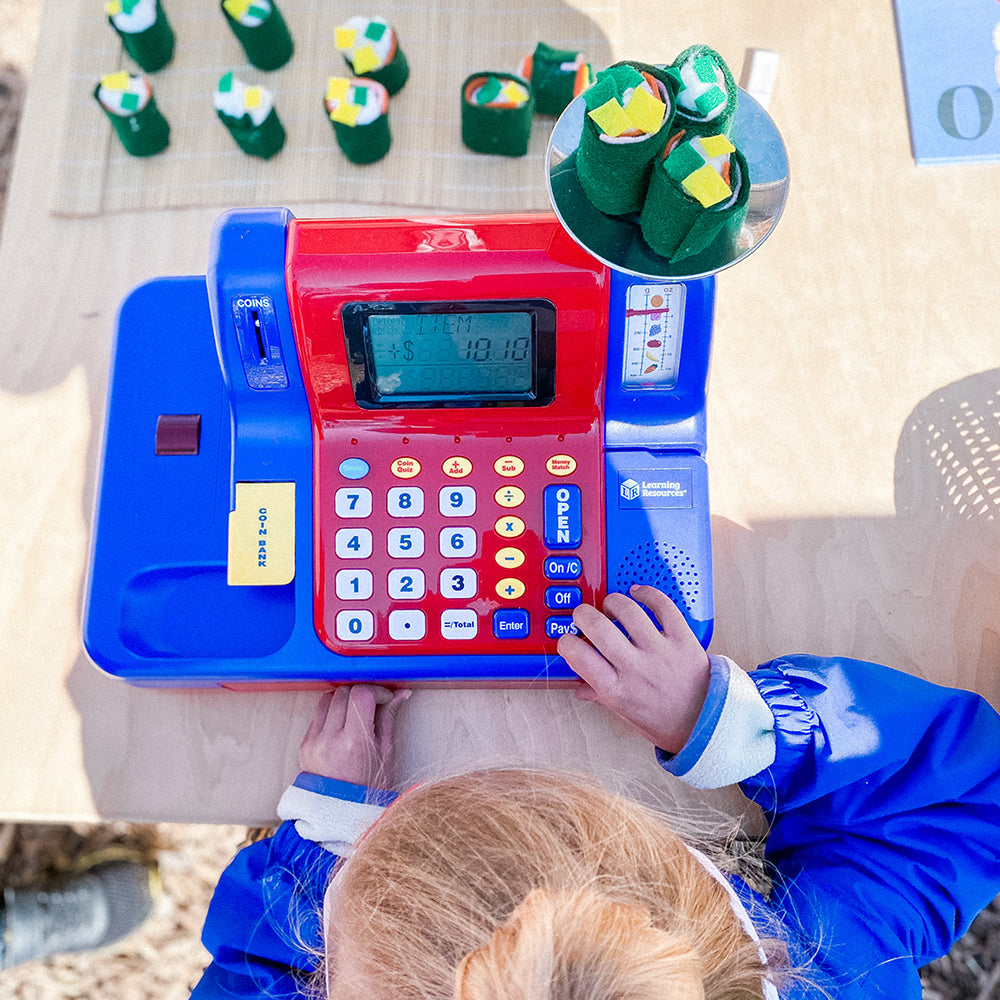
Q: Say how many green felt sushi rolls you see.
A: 11